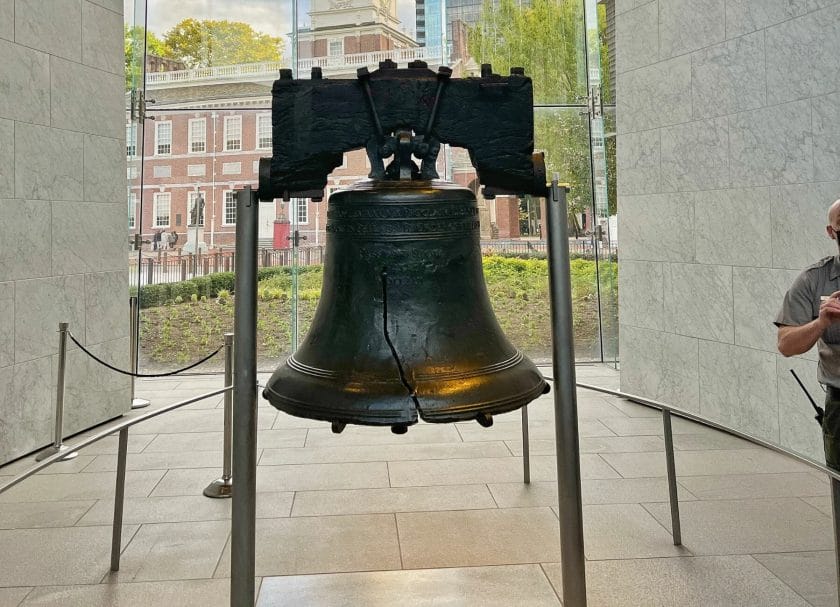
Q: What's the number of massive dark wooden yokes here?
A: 1